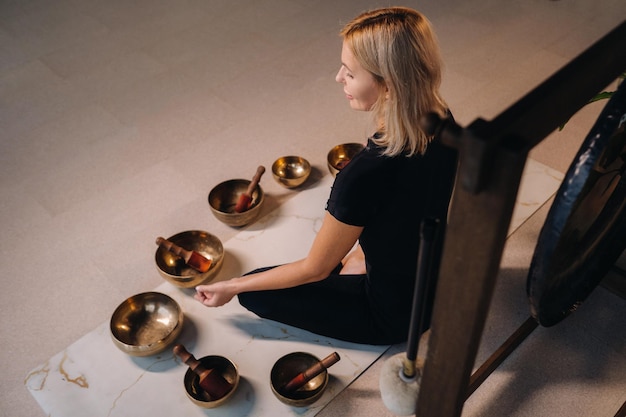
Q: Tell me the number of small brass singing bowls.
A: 7